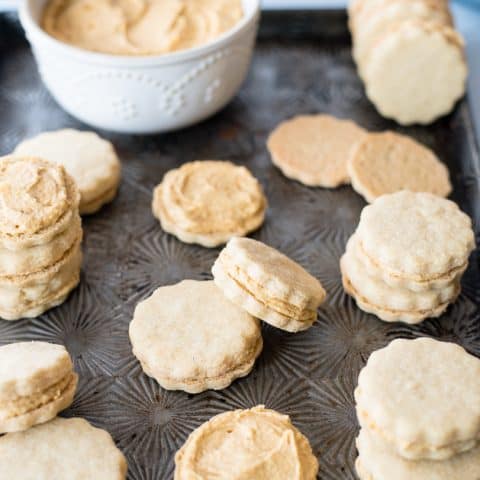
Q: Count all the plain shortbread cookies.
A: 2